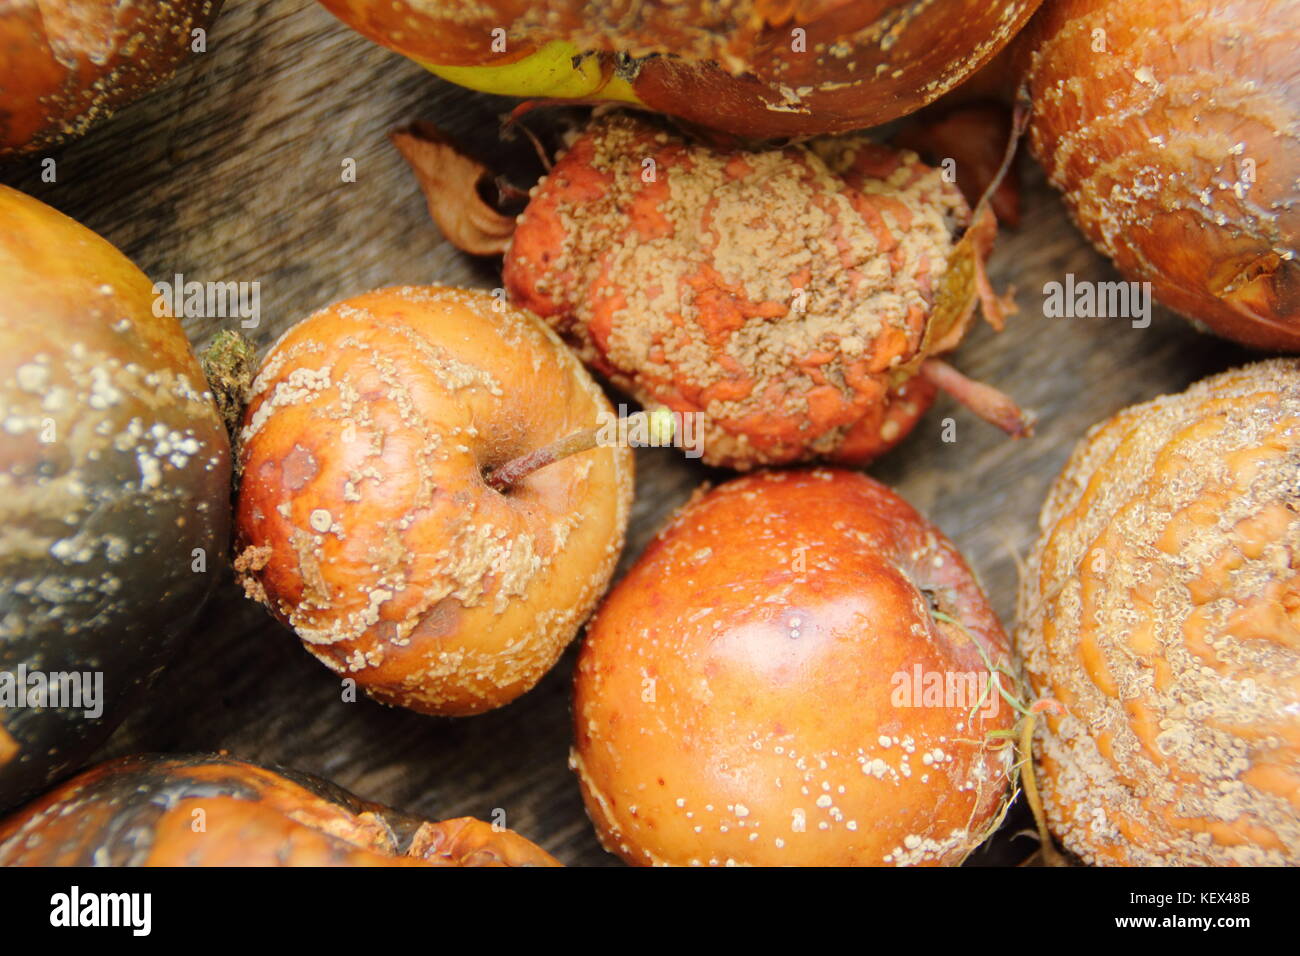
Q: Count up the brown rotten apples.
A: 9